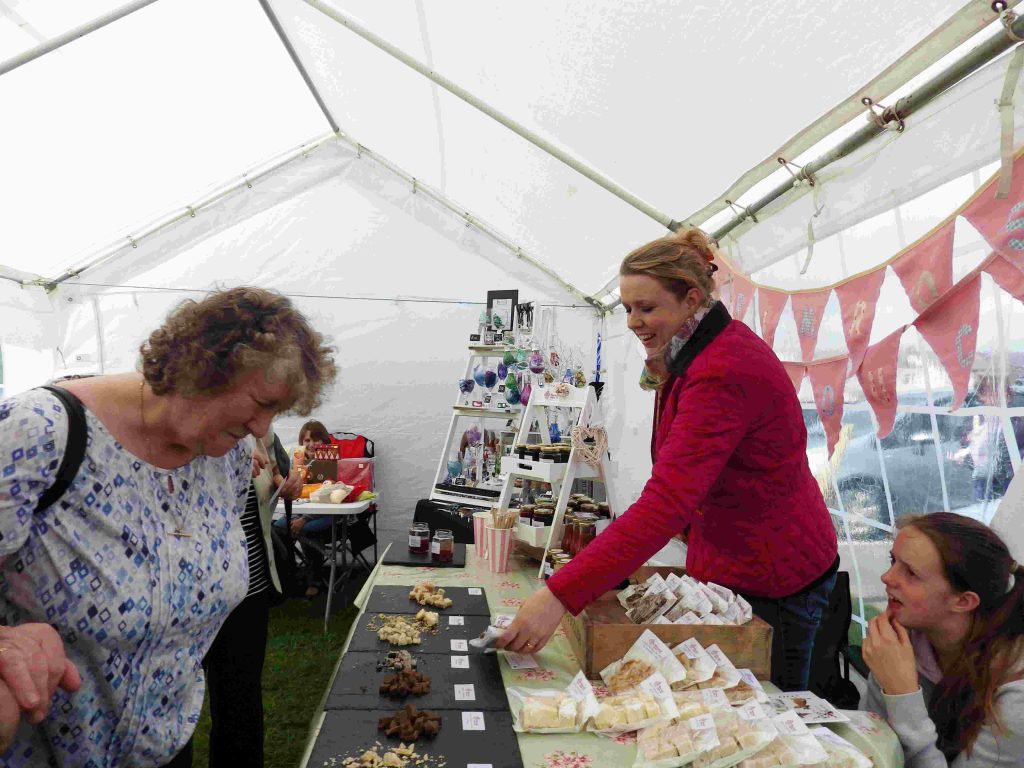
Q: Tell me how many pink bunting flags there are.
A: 12